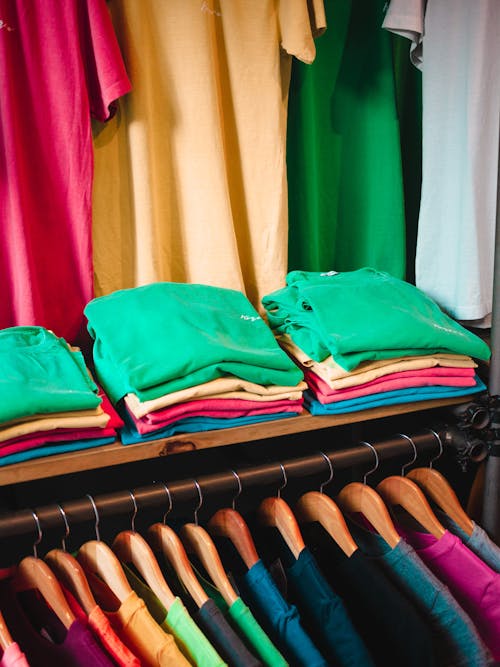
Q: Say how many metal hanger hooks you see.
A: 12